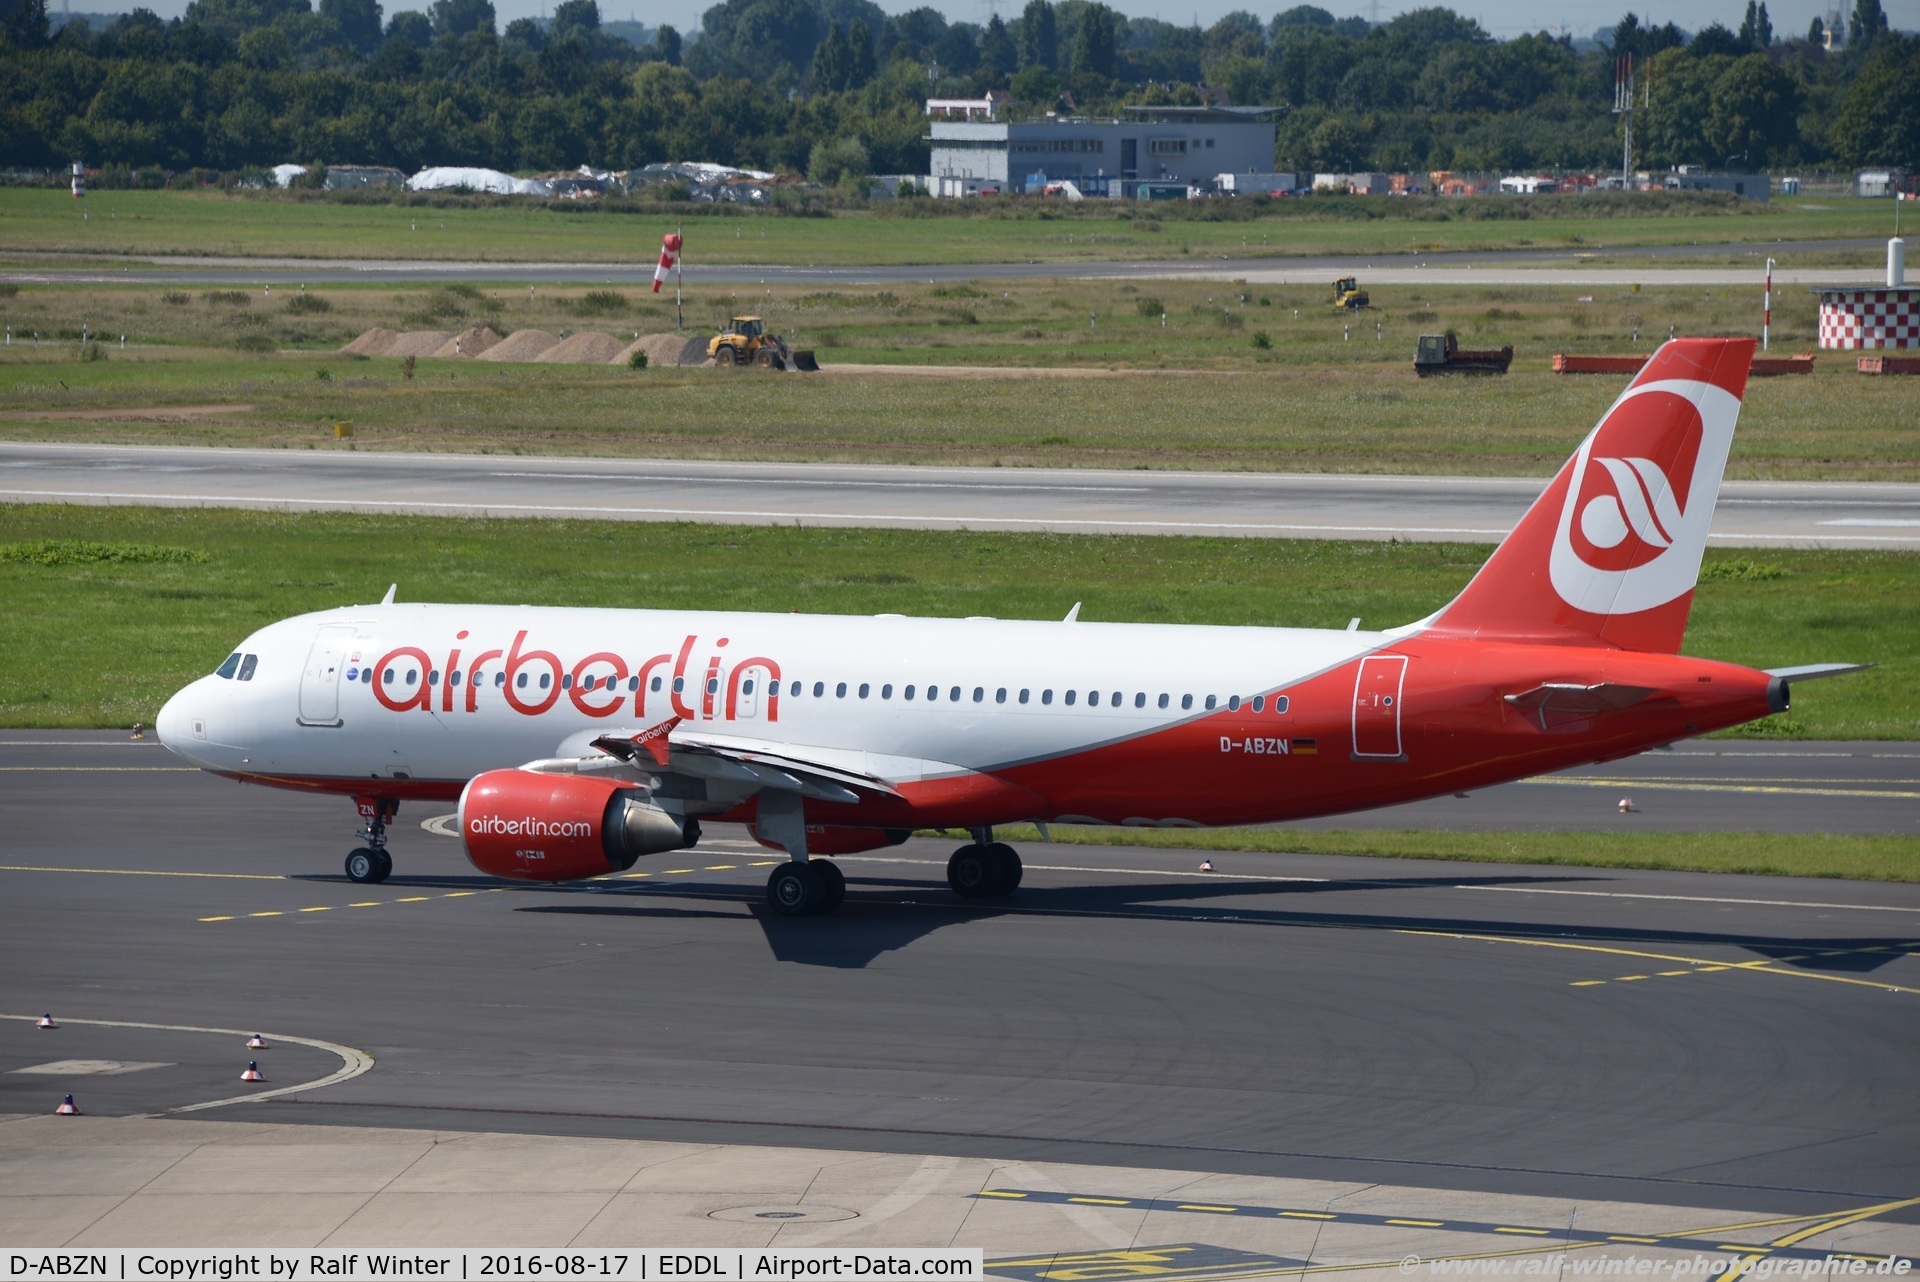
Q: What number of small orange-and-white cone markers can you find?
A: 6